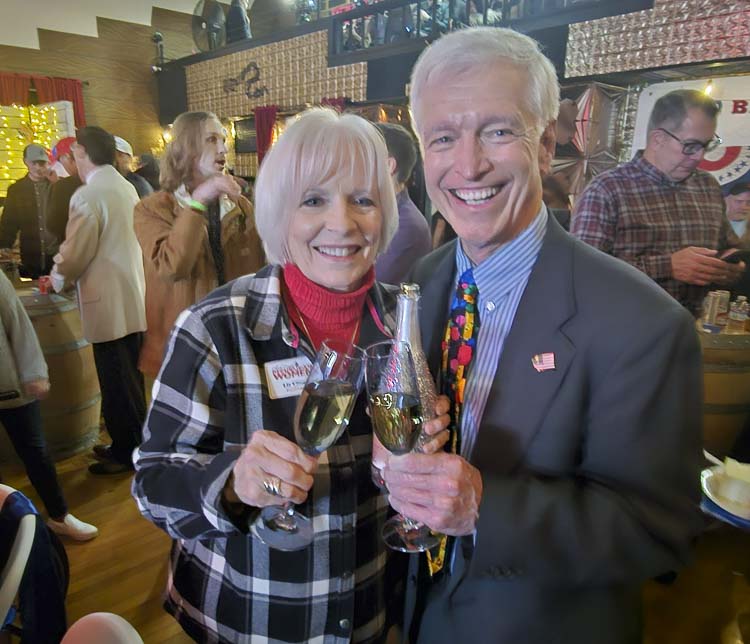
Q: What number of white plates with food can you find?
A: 1